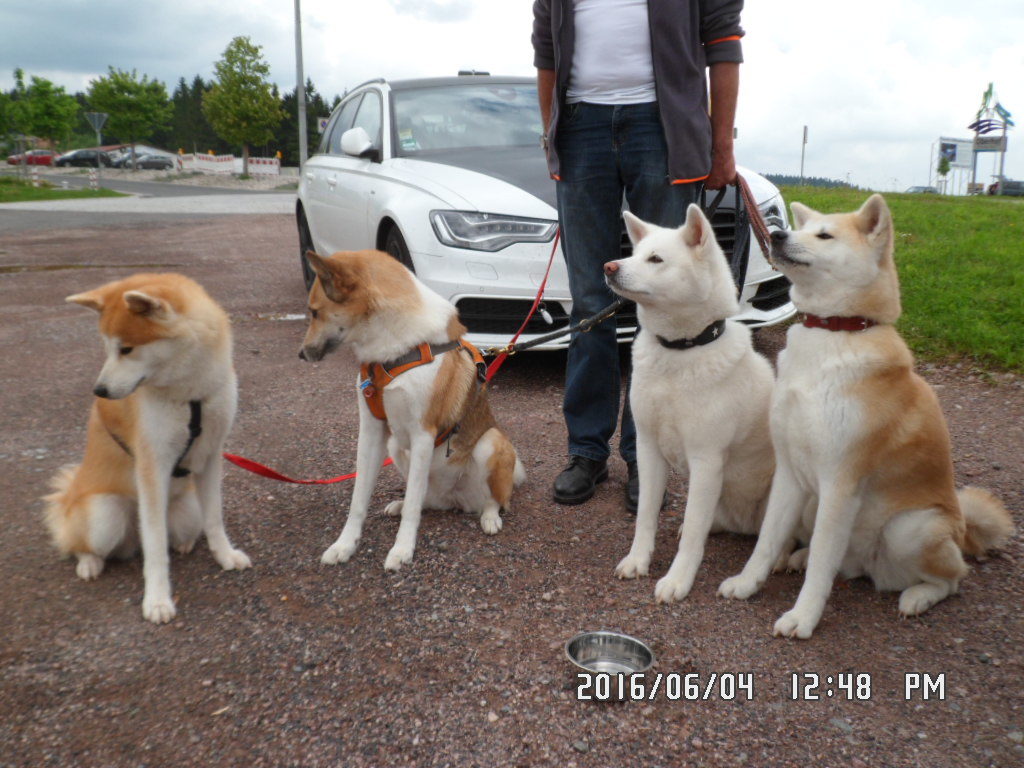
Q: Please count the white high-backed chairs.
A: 0